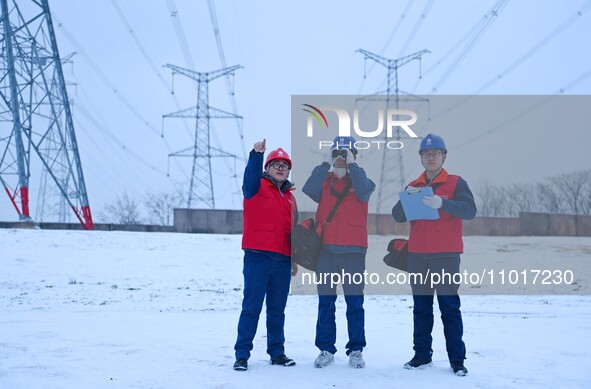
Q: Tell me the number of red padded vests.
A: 3